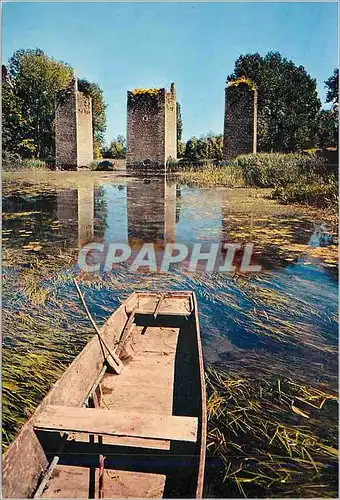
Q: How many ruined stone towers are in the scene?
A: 3